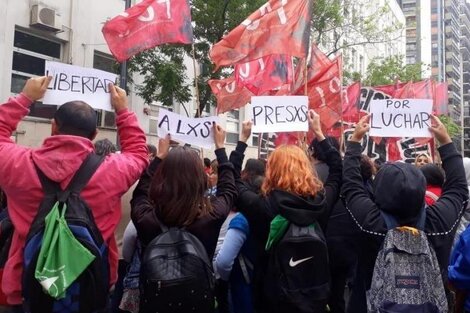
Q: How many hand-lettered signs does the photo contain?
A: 4